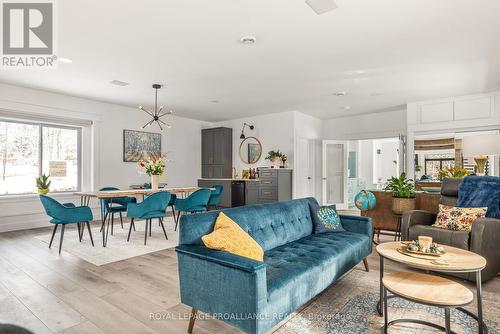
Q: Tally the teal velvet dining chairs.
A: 6